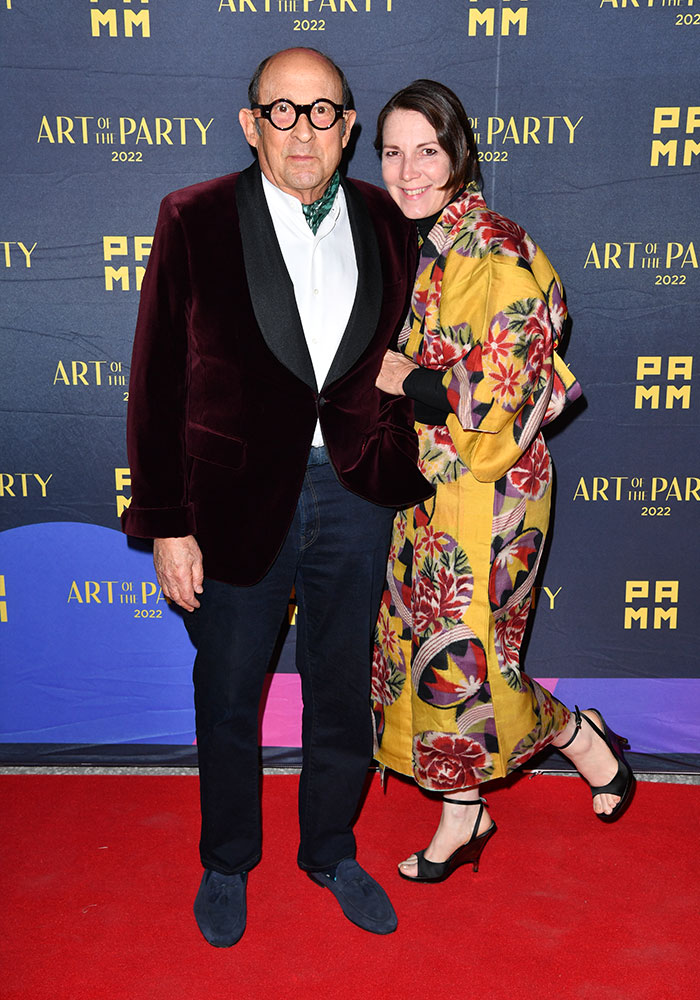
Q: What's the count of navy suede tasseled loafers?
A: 2